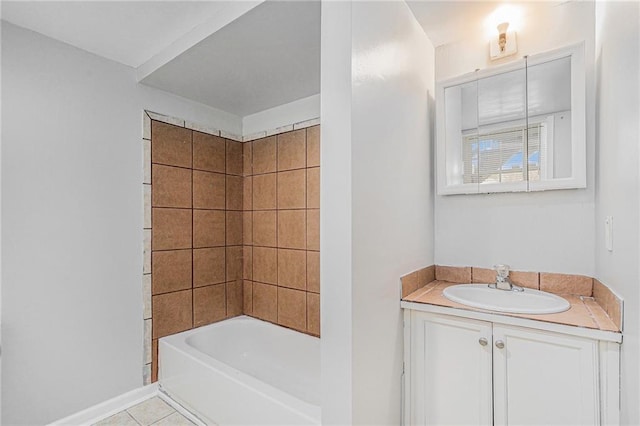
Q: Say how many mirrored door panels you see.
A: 3